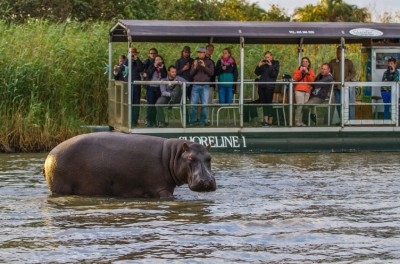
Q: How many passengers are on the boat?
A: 14